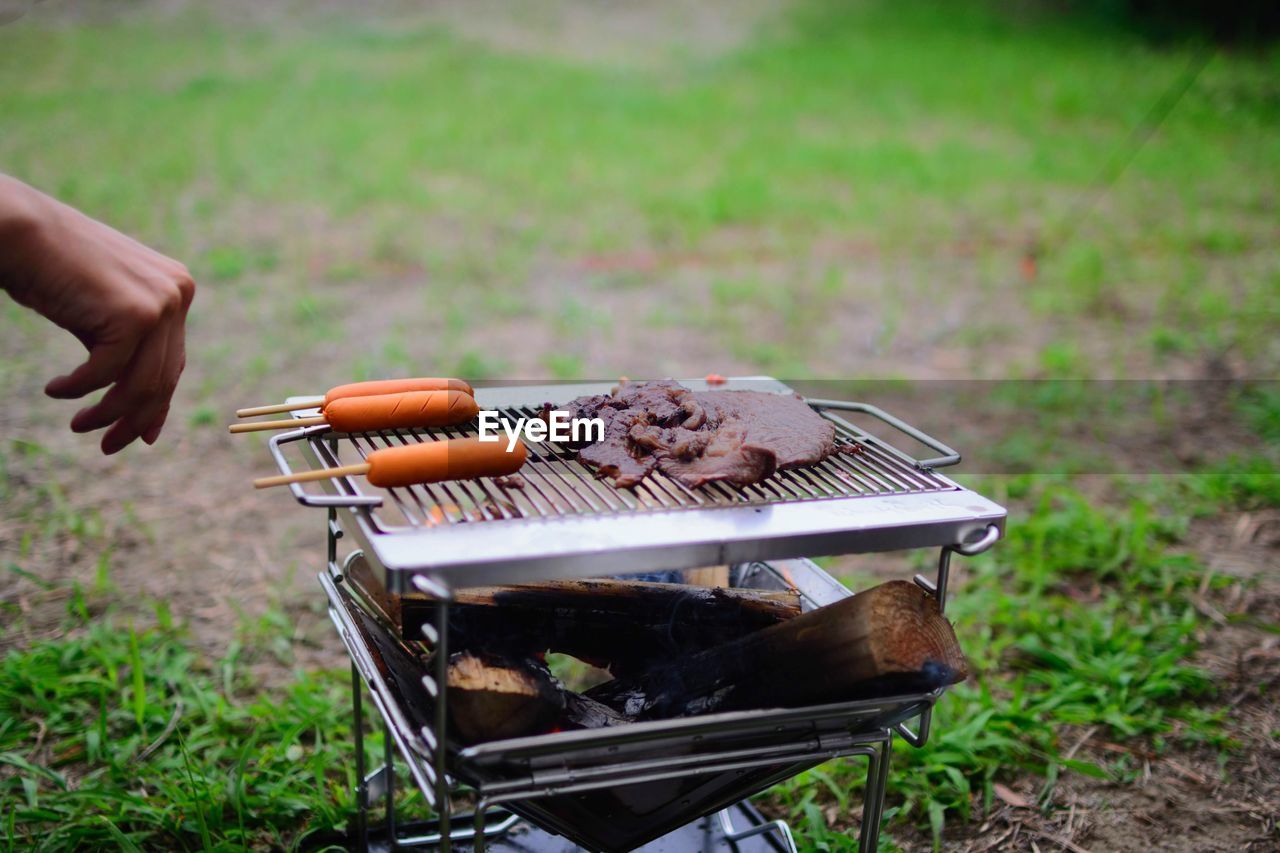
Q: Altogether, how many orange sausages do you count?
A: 3